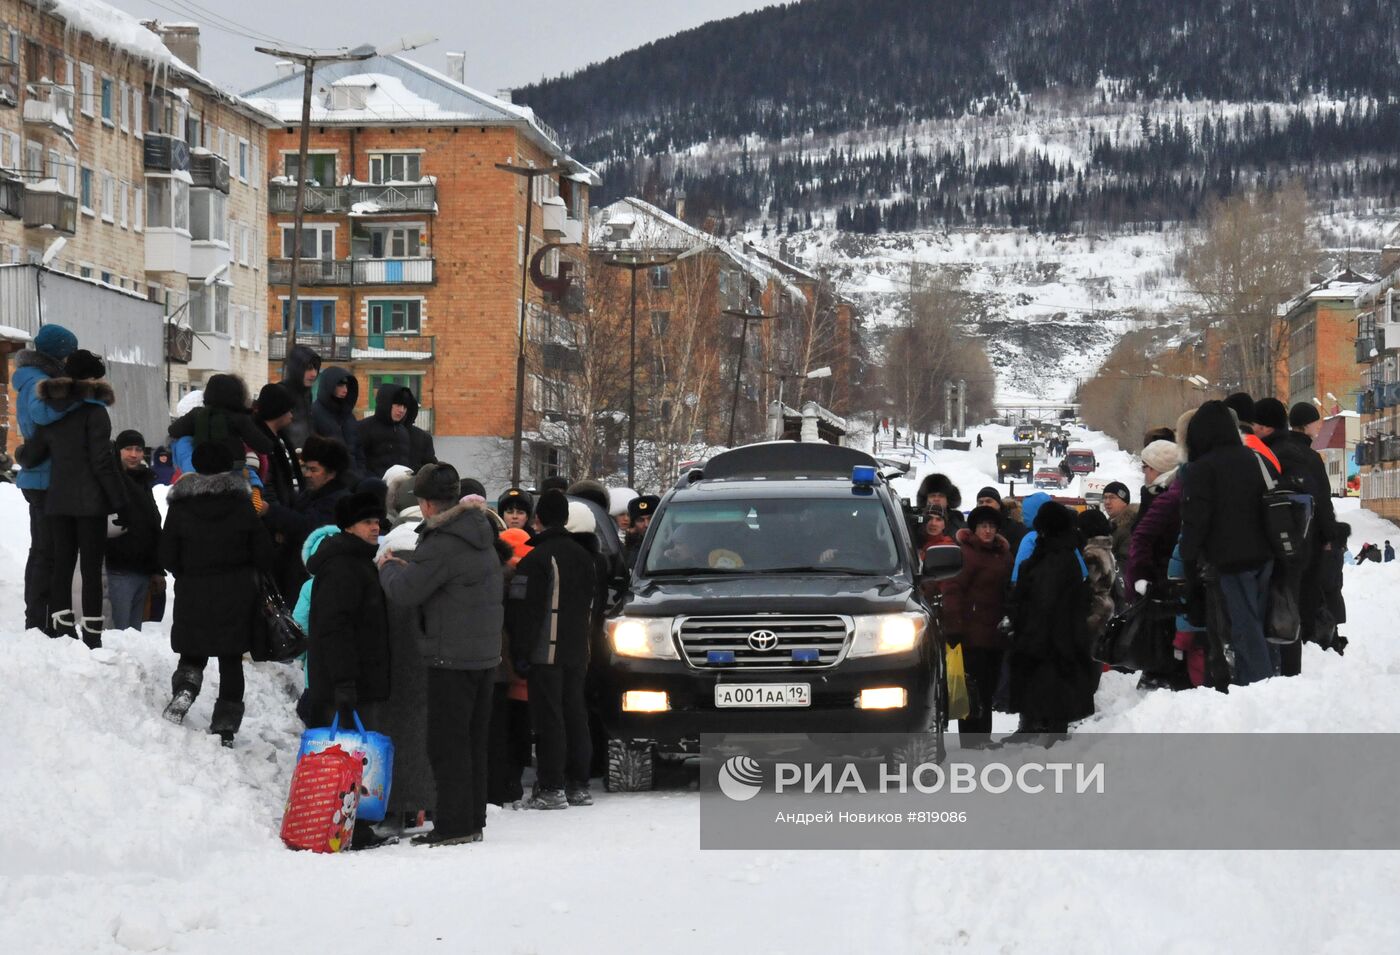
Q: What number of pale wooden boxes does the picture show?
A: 0